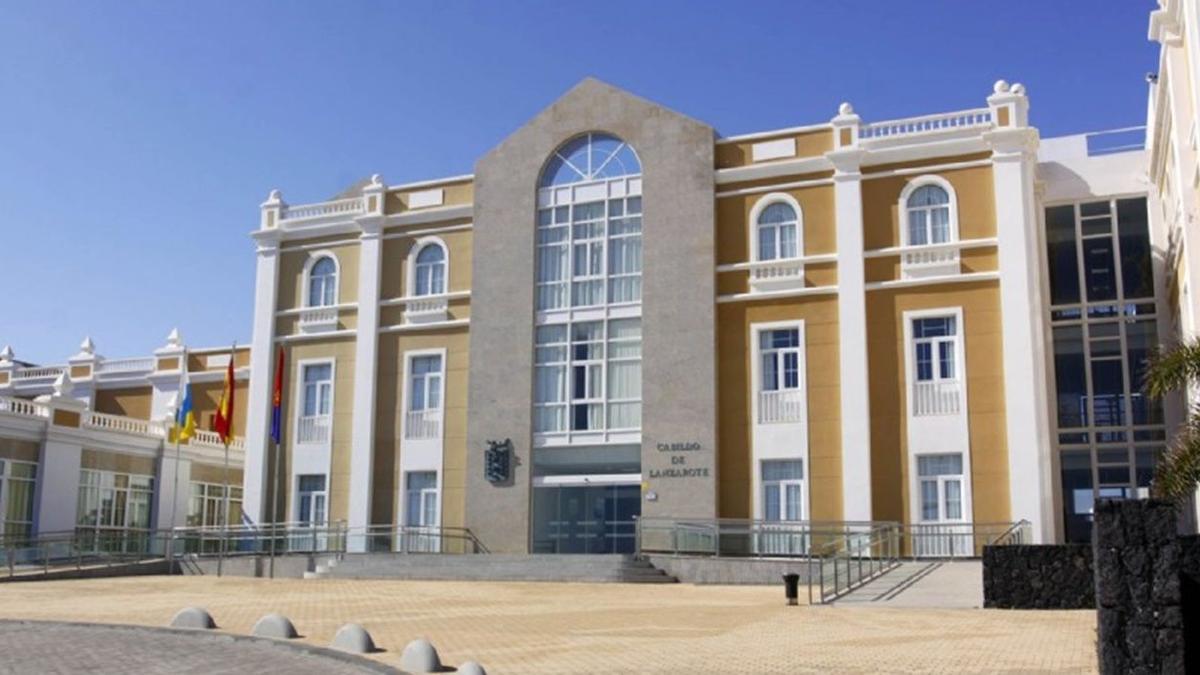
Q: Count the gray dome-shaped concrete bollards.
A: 5